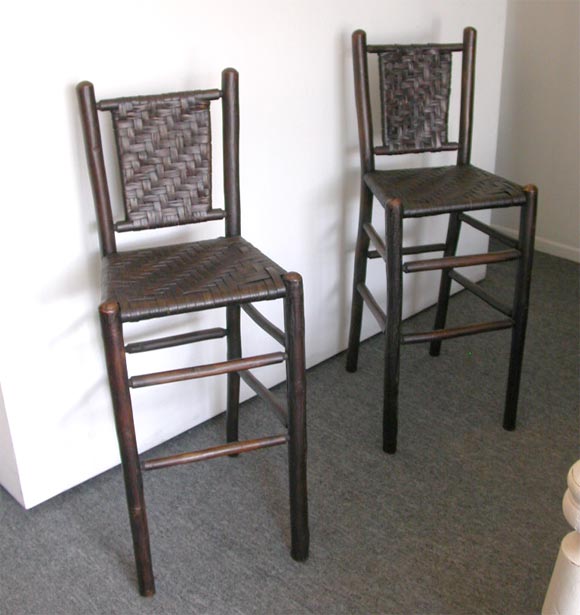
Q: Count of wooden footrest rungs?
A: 12